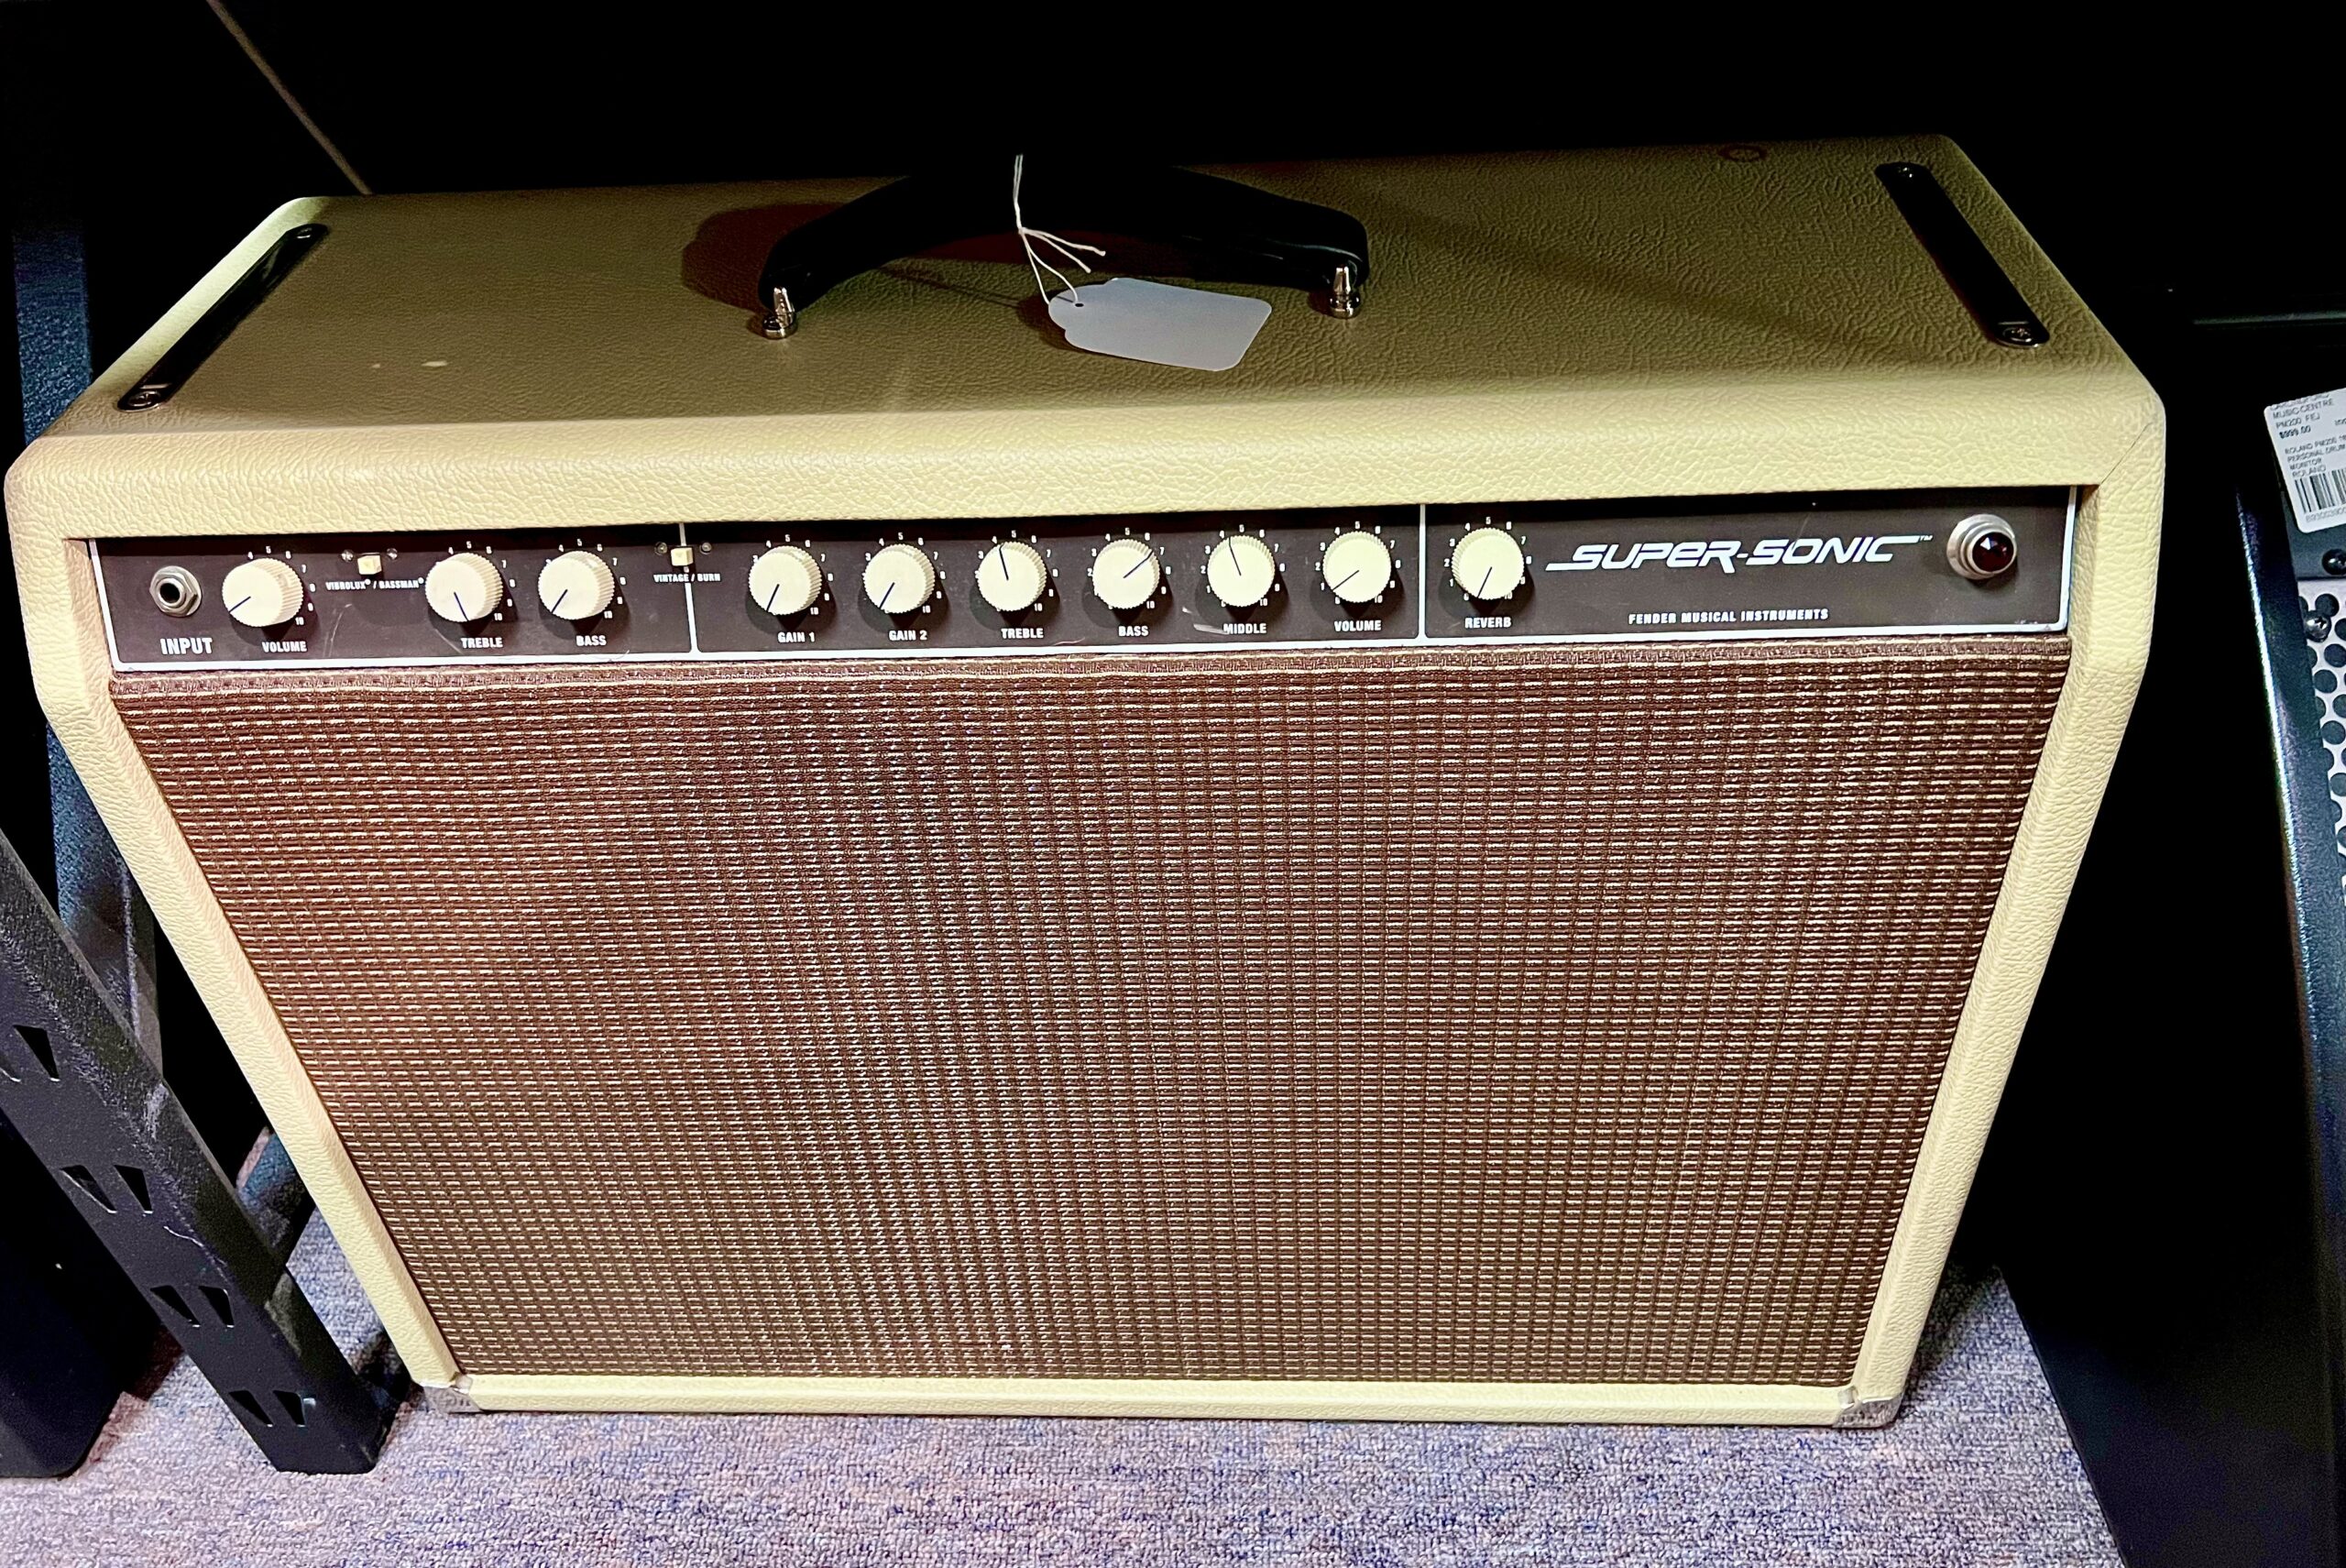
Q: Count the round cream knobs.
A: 10